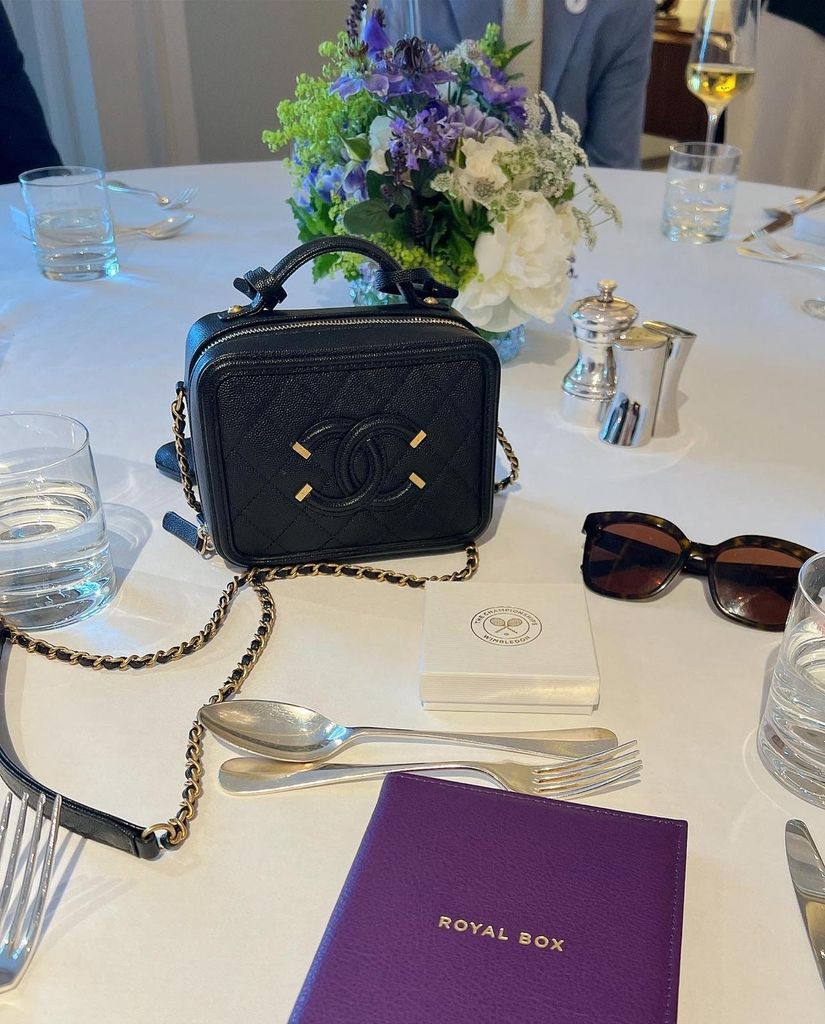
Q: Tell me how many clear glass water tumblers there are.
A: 4